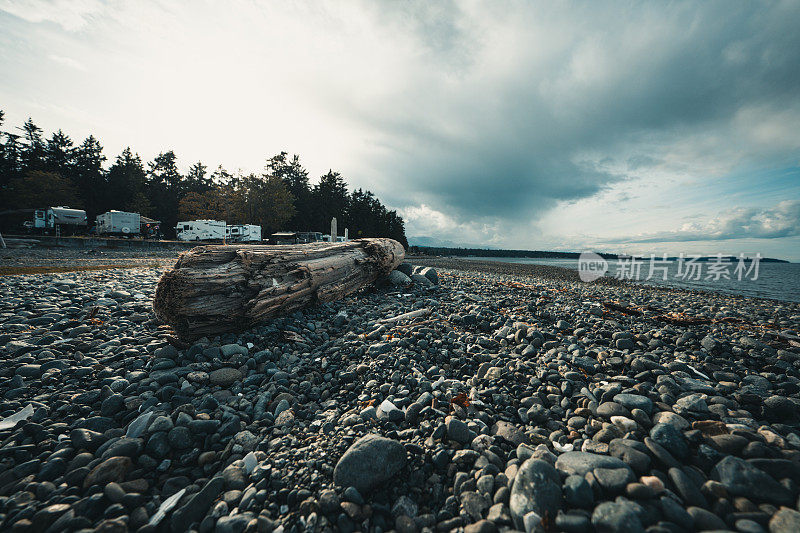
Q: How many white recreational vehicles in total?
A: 4